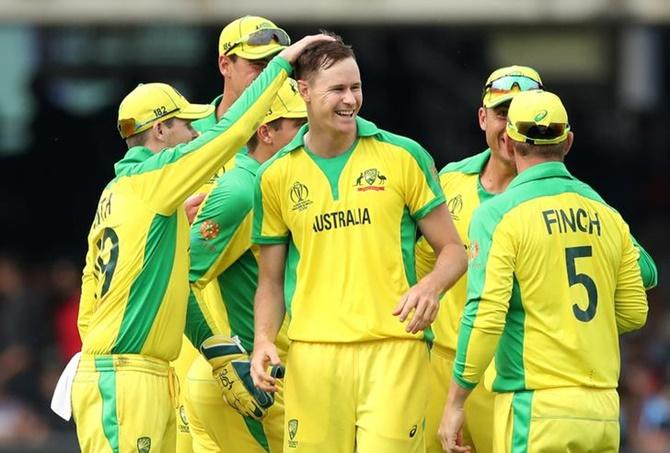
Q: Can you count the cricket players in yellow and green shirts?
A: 6